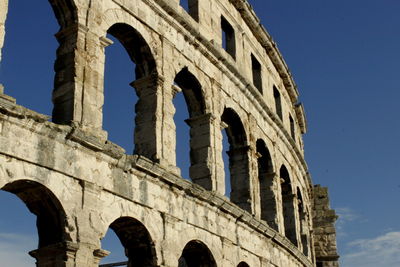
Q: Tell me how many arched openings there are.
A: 11